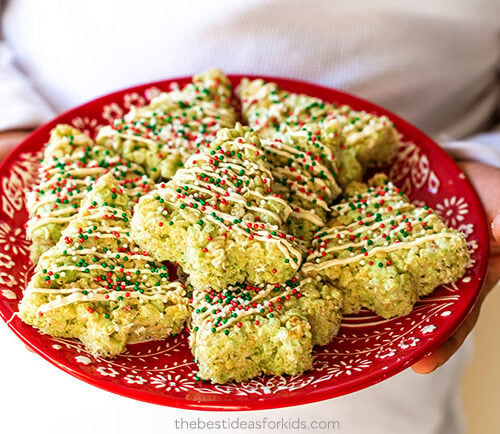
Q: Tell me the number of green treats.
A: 8